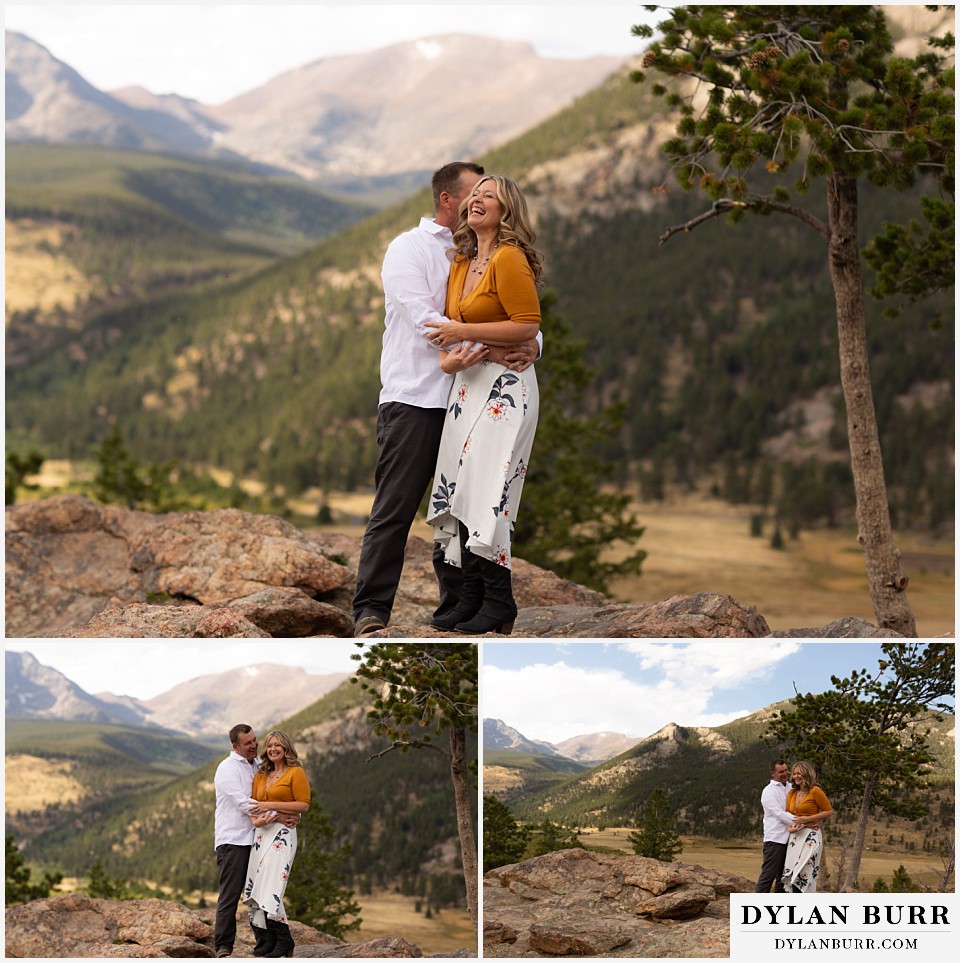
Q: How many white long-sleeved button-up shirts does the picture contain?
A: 3